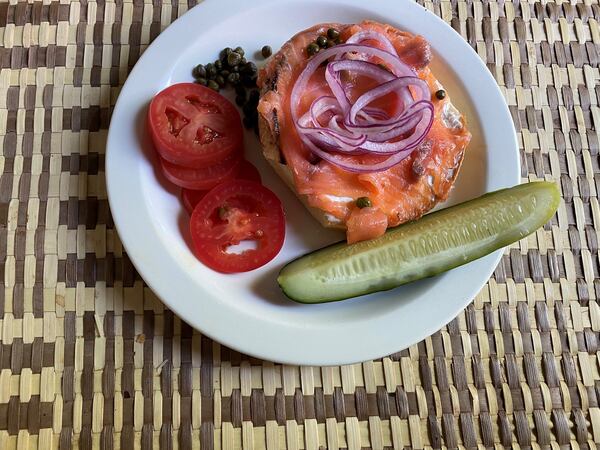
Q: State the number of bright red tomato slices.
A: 4